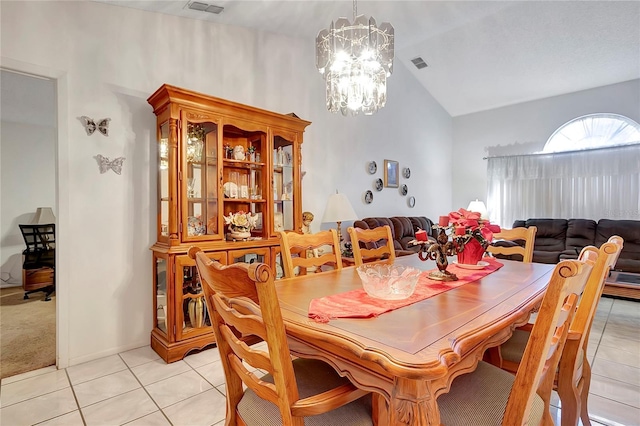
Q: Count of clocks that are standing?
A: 0